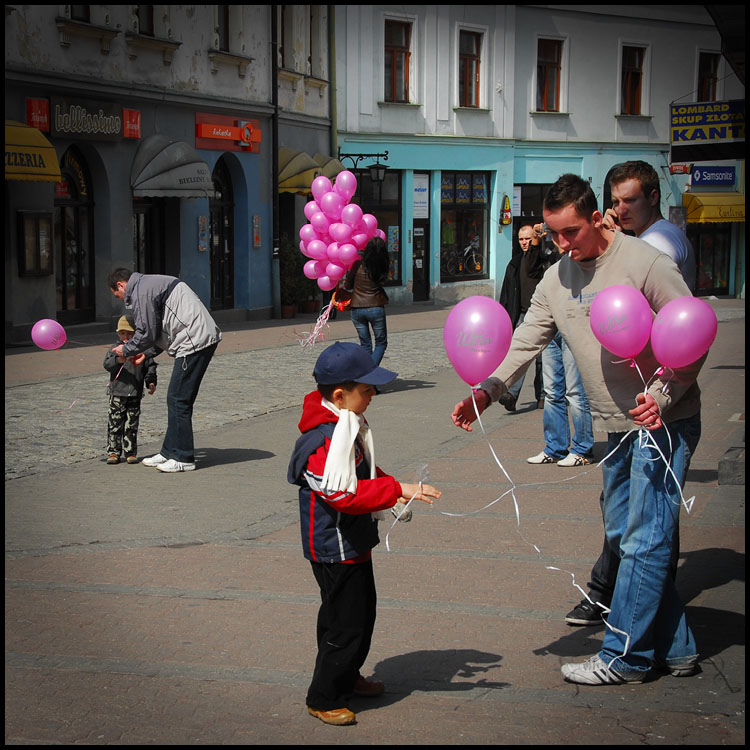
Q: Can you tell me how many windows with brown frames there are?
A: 5